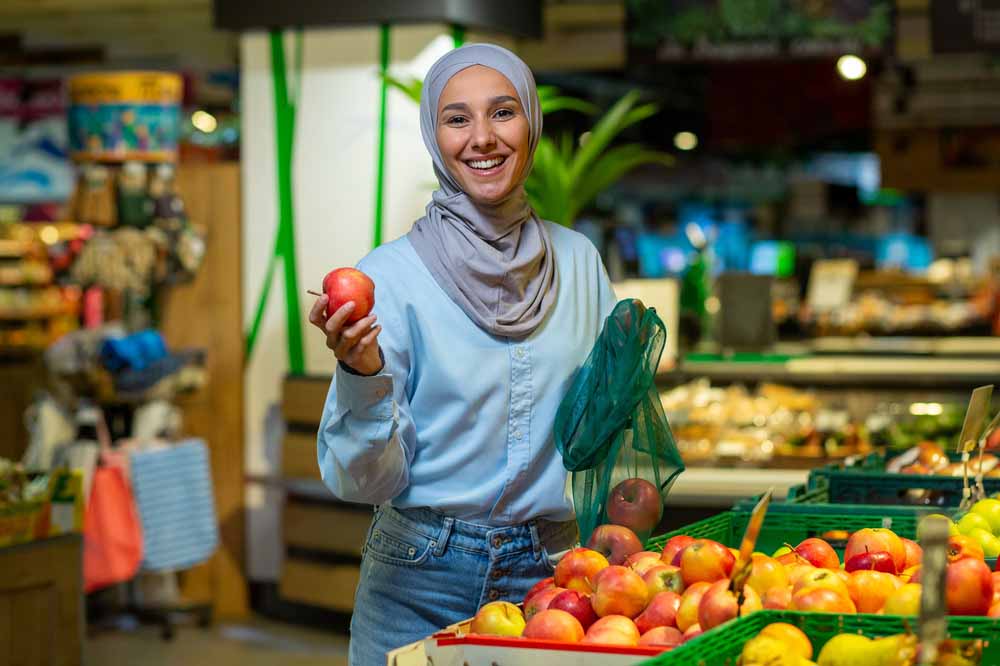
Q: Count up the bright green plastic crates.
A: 2